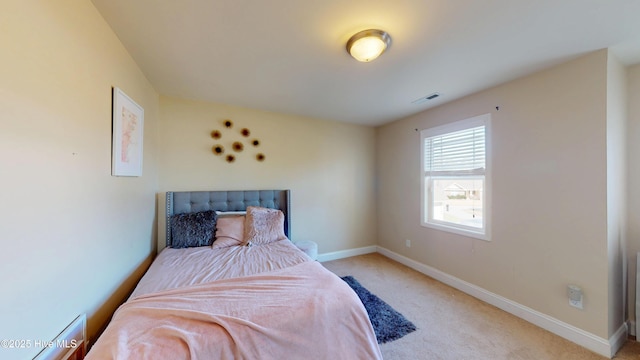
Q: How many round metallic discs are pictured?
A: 8